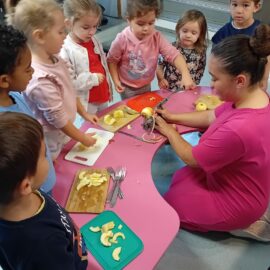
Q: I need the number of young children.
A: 7